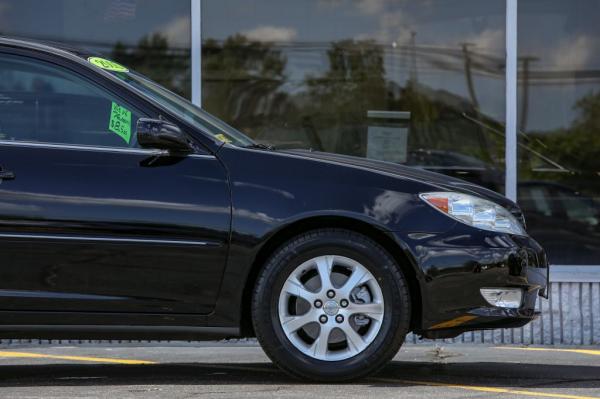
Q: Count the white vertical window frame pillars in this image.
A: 2